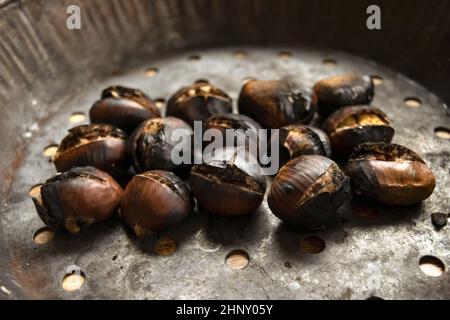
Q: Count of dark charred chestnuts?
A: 14